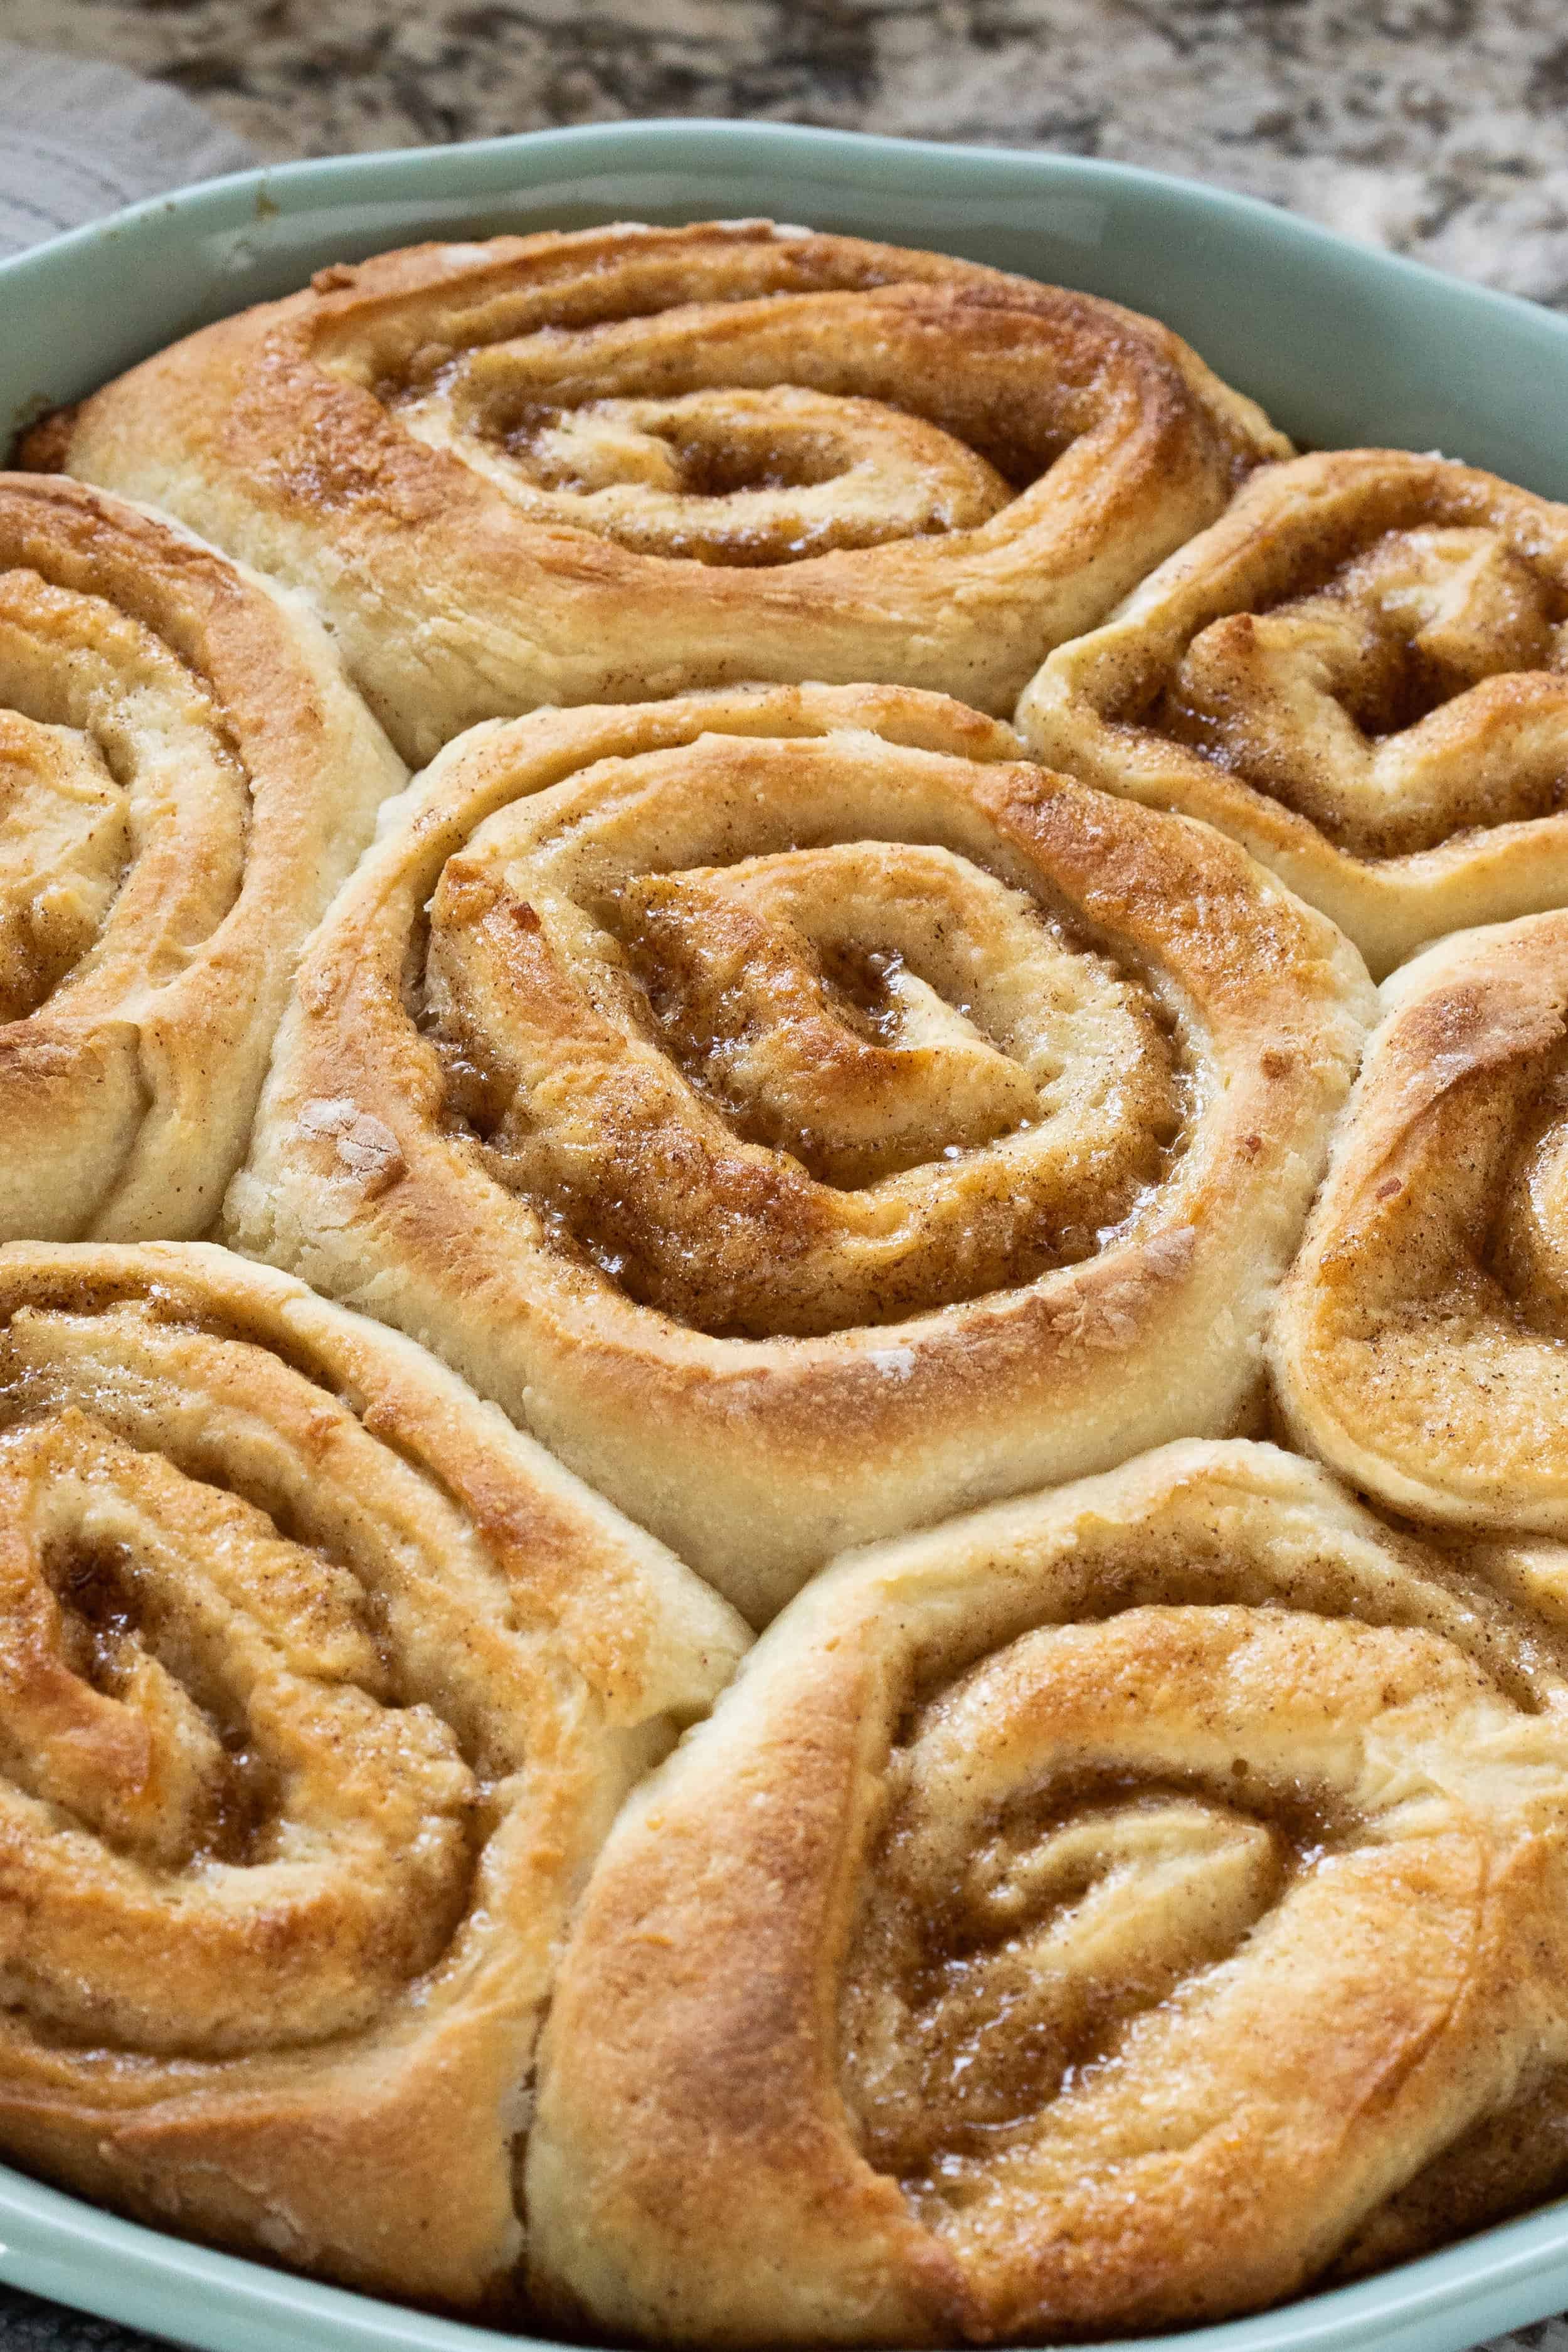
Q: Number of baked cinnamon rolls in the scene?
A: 7